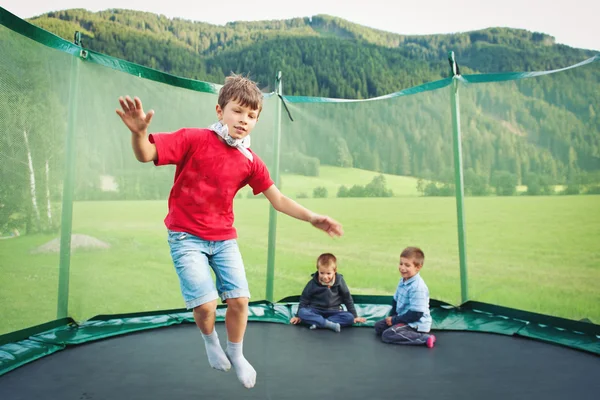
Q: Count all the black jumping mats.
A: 1